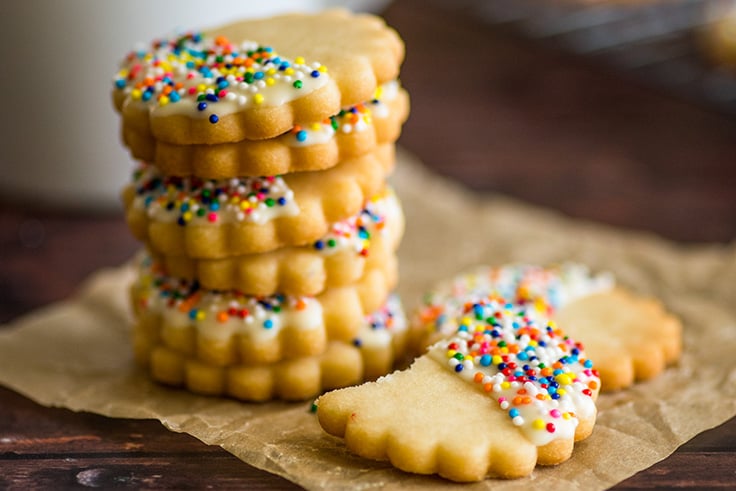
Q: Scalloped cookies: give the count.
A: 8